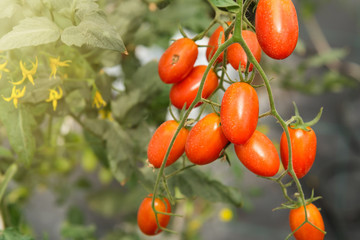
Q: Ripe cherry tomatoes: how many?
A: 12